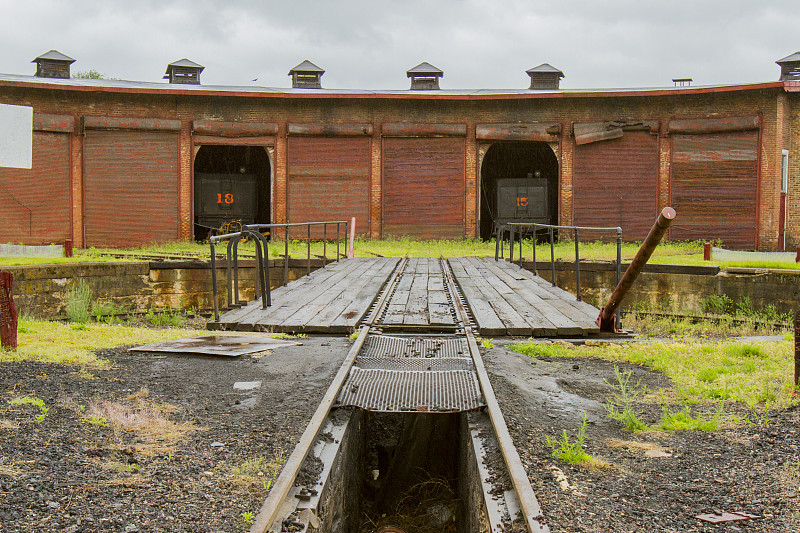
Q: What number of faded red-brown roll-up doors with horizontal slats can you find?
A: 6